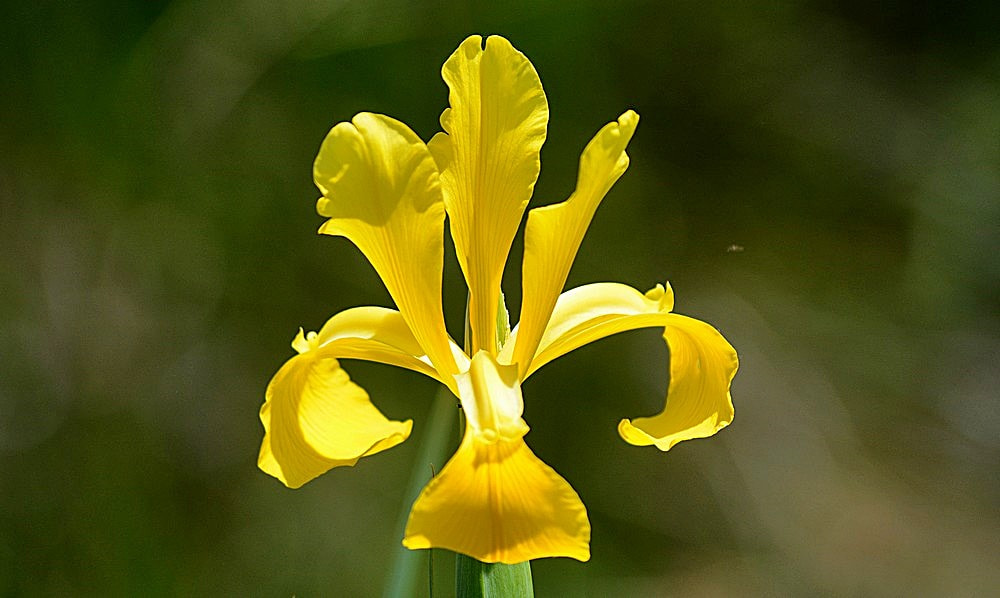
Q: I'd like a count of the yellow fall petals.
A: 3